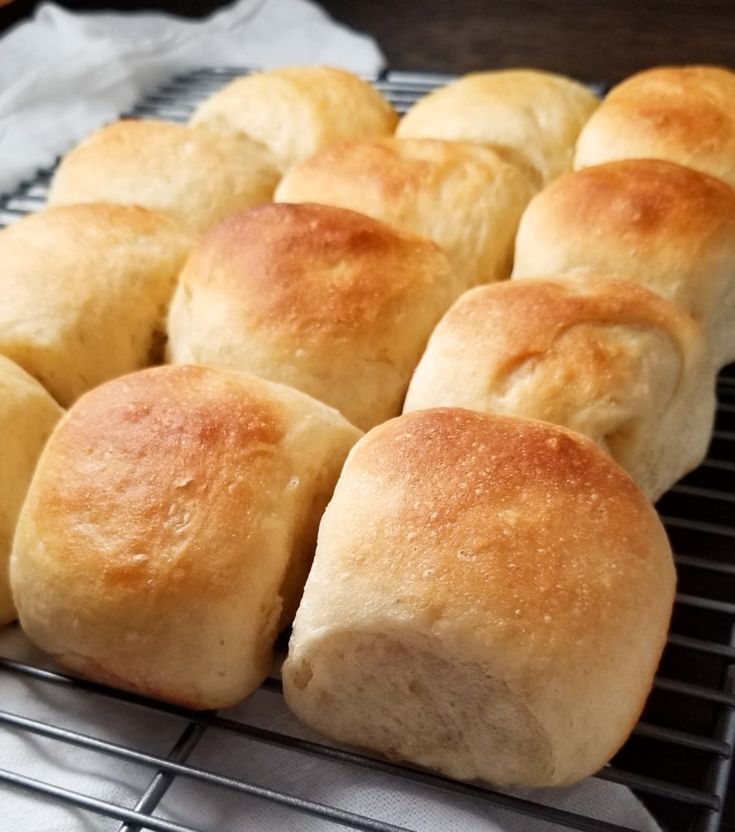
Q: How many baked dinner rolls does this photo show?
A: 12